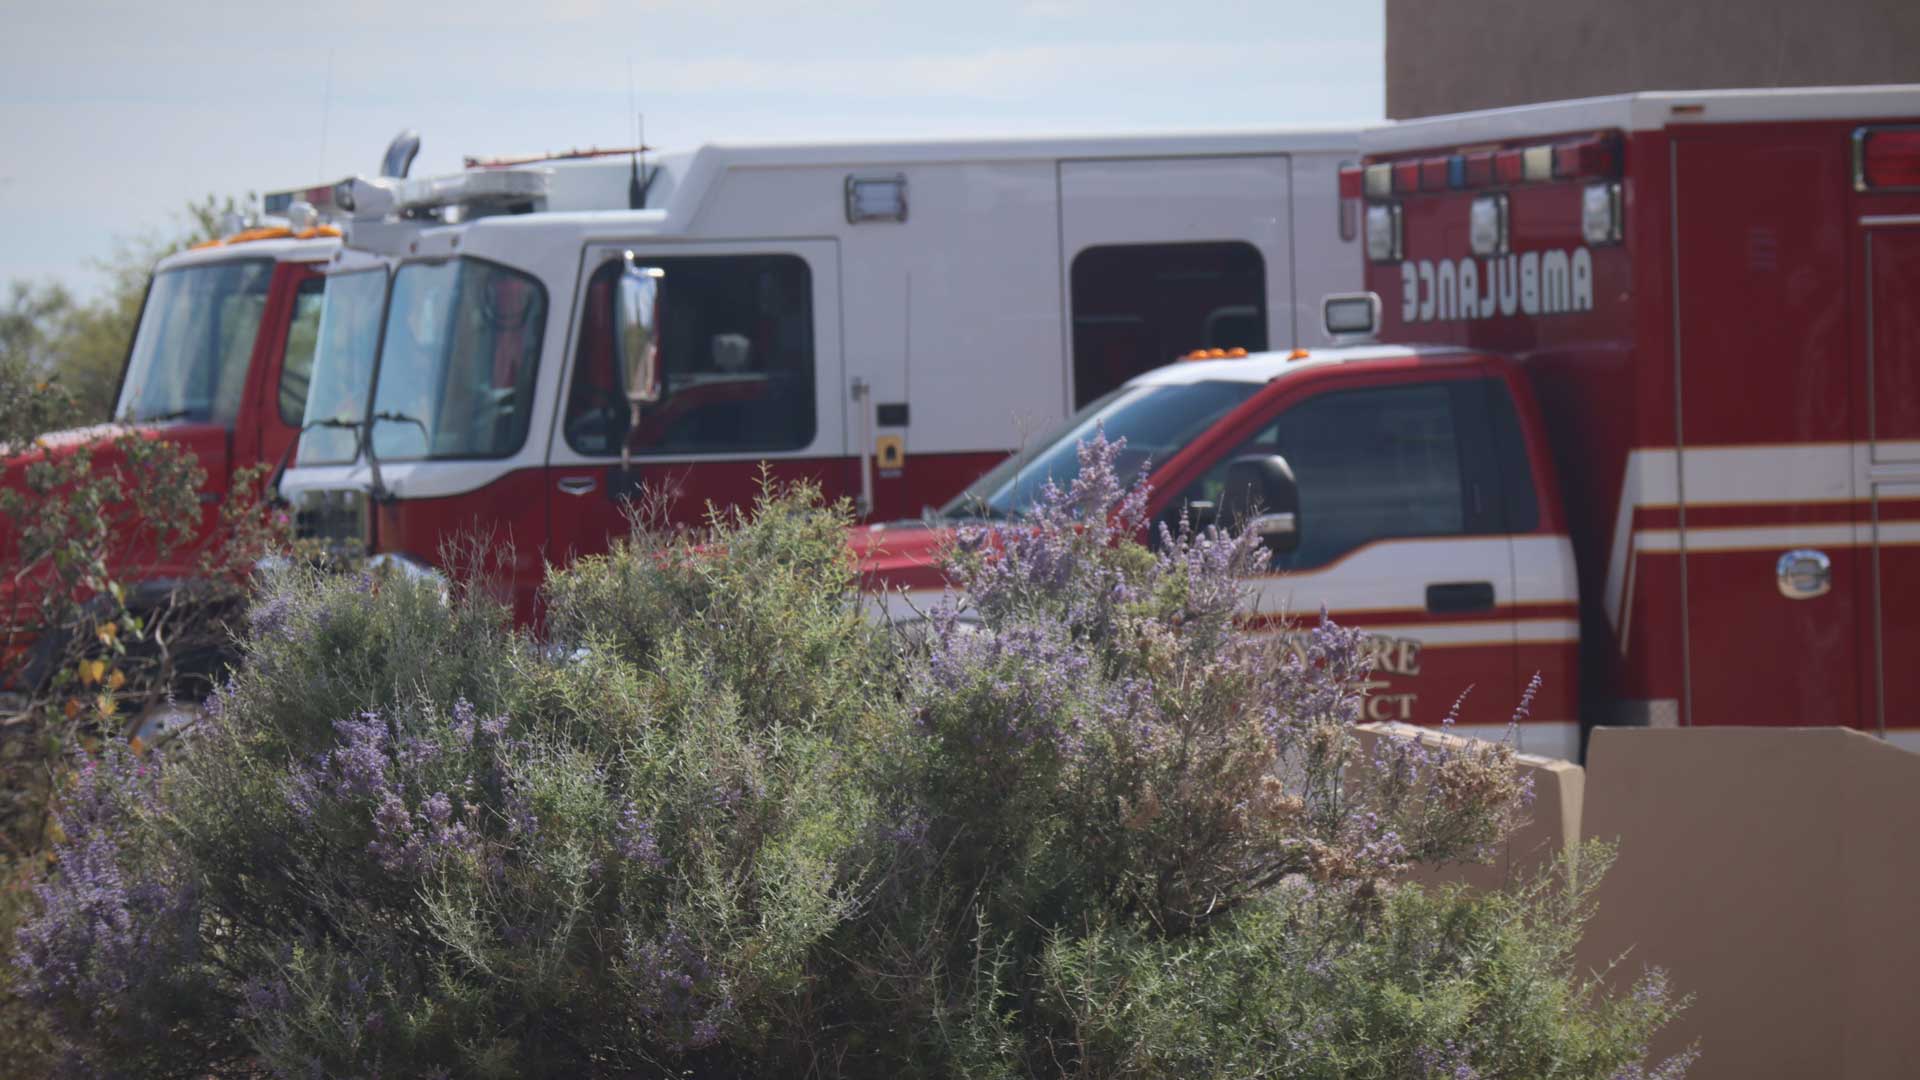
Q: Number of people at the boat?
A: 0